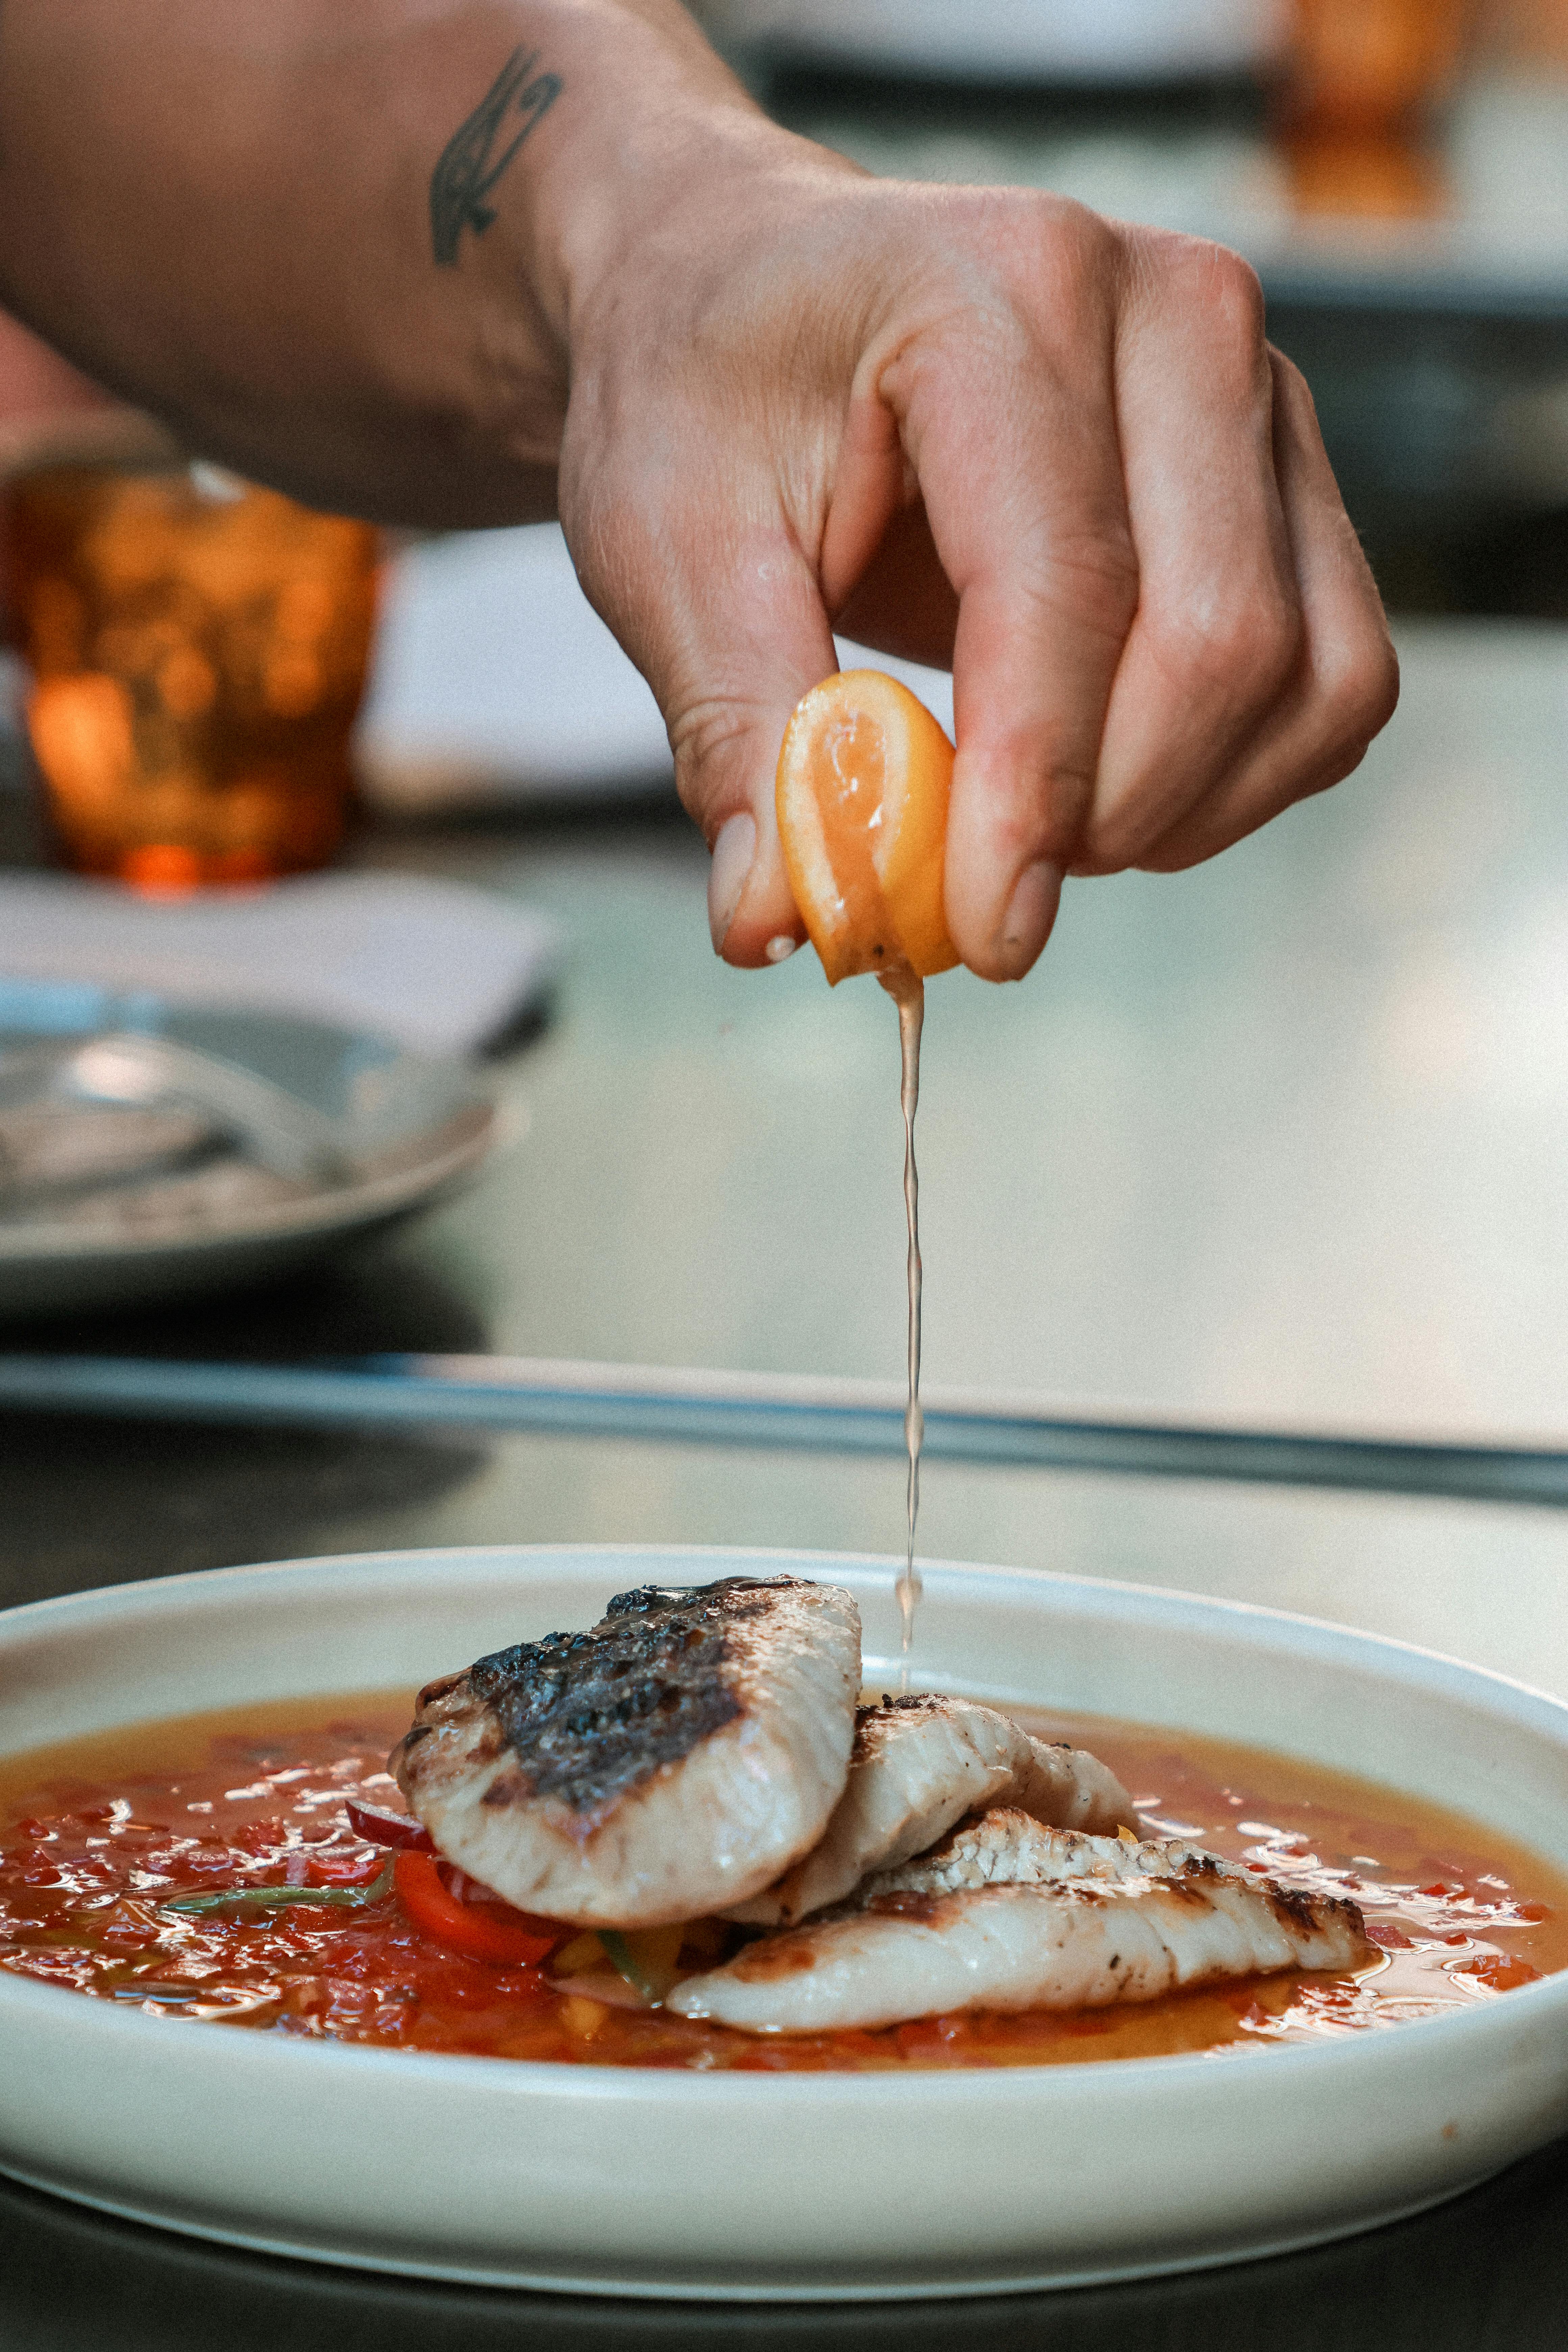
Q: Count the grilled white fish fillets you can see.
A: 3